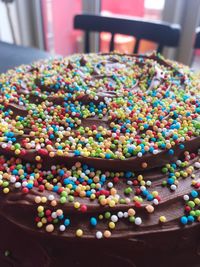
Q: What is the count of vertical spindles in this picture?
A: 4